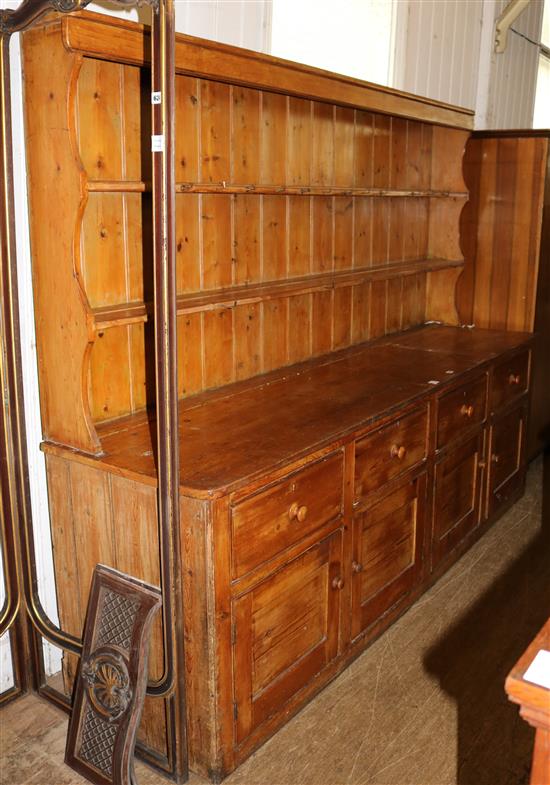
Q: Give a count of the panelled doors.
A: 4